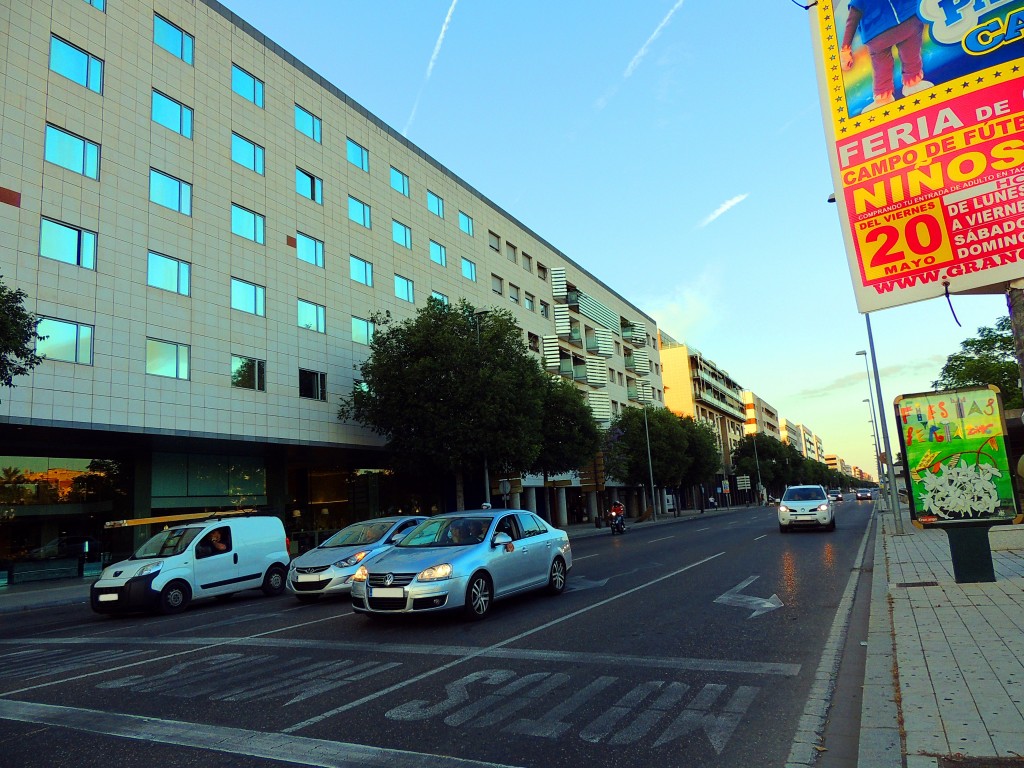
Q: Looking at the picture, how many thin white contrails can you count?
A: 3